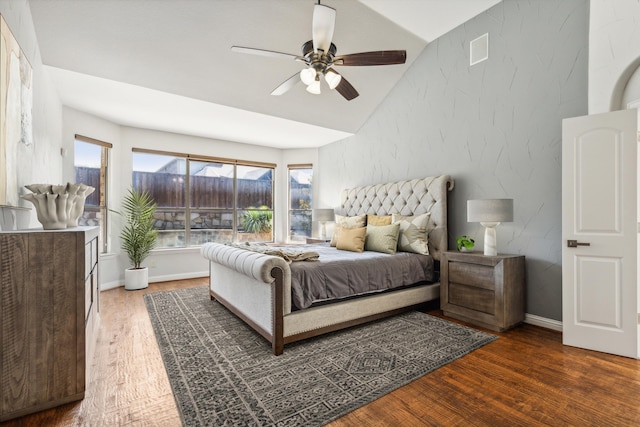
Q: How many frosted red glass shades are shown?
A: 0